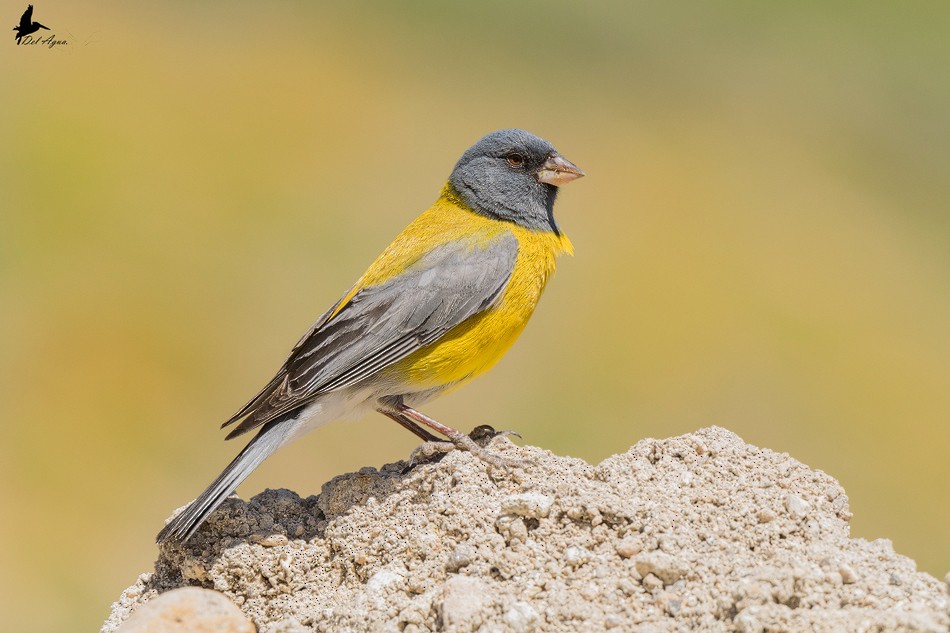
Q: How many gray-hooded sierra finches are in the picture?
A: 1